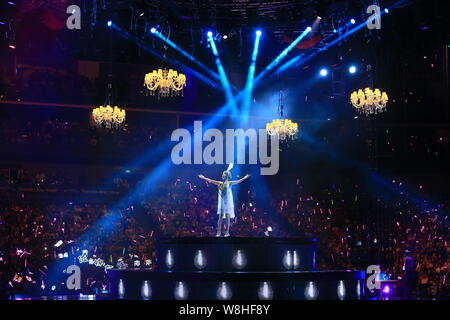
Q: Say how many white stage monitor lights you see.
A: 13